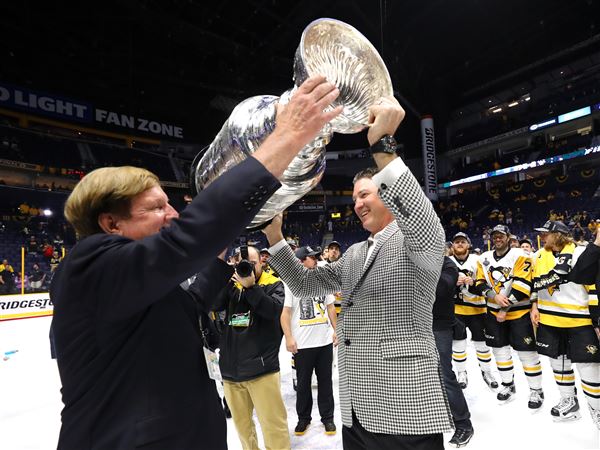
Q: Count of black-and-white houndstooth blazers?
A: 1